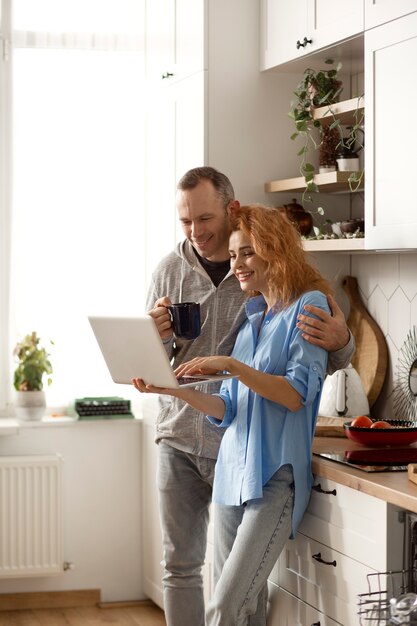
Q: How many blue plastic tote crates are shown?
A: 0